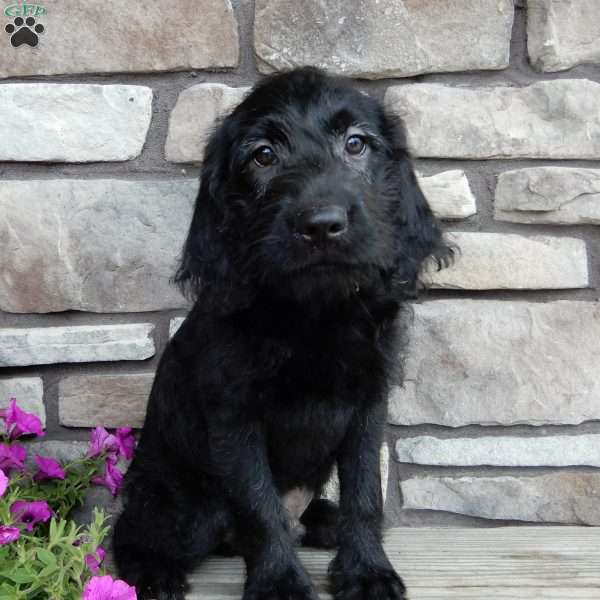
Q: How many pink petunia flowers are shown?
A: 11